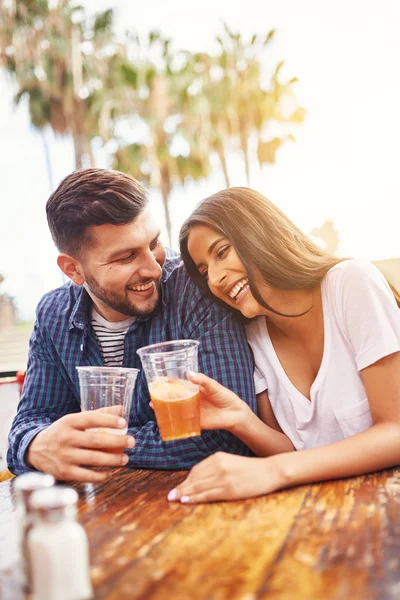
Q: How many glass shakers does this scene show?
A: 2